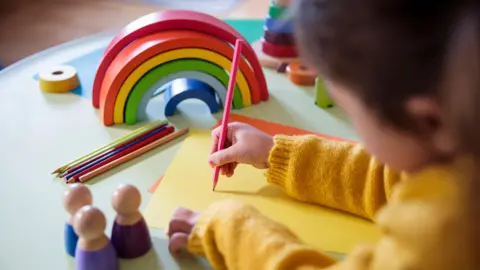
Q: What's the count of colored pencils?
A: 7